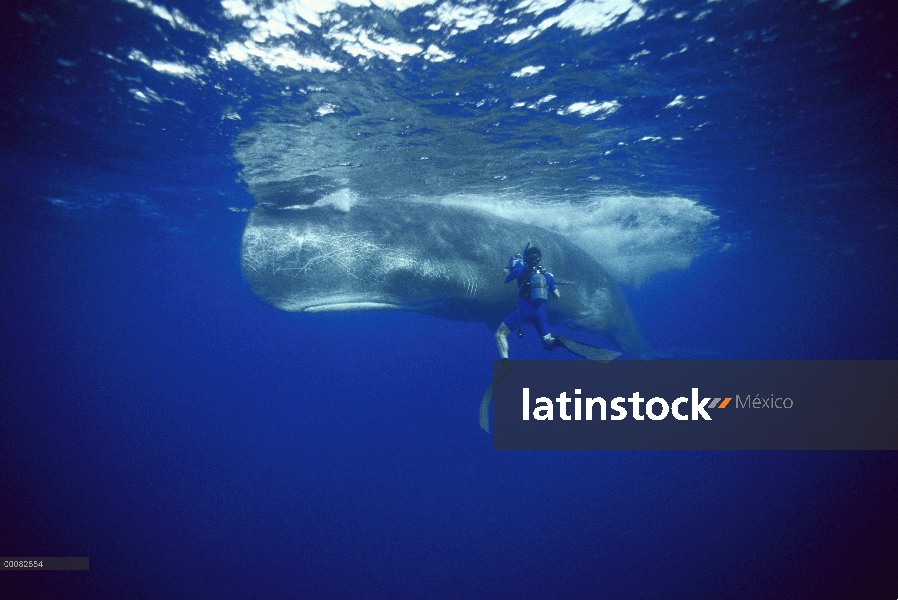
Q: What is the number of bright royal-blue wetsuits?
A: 1